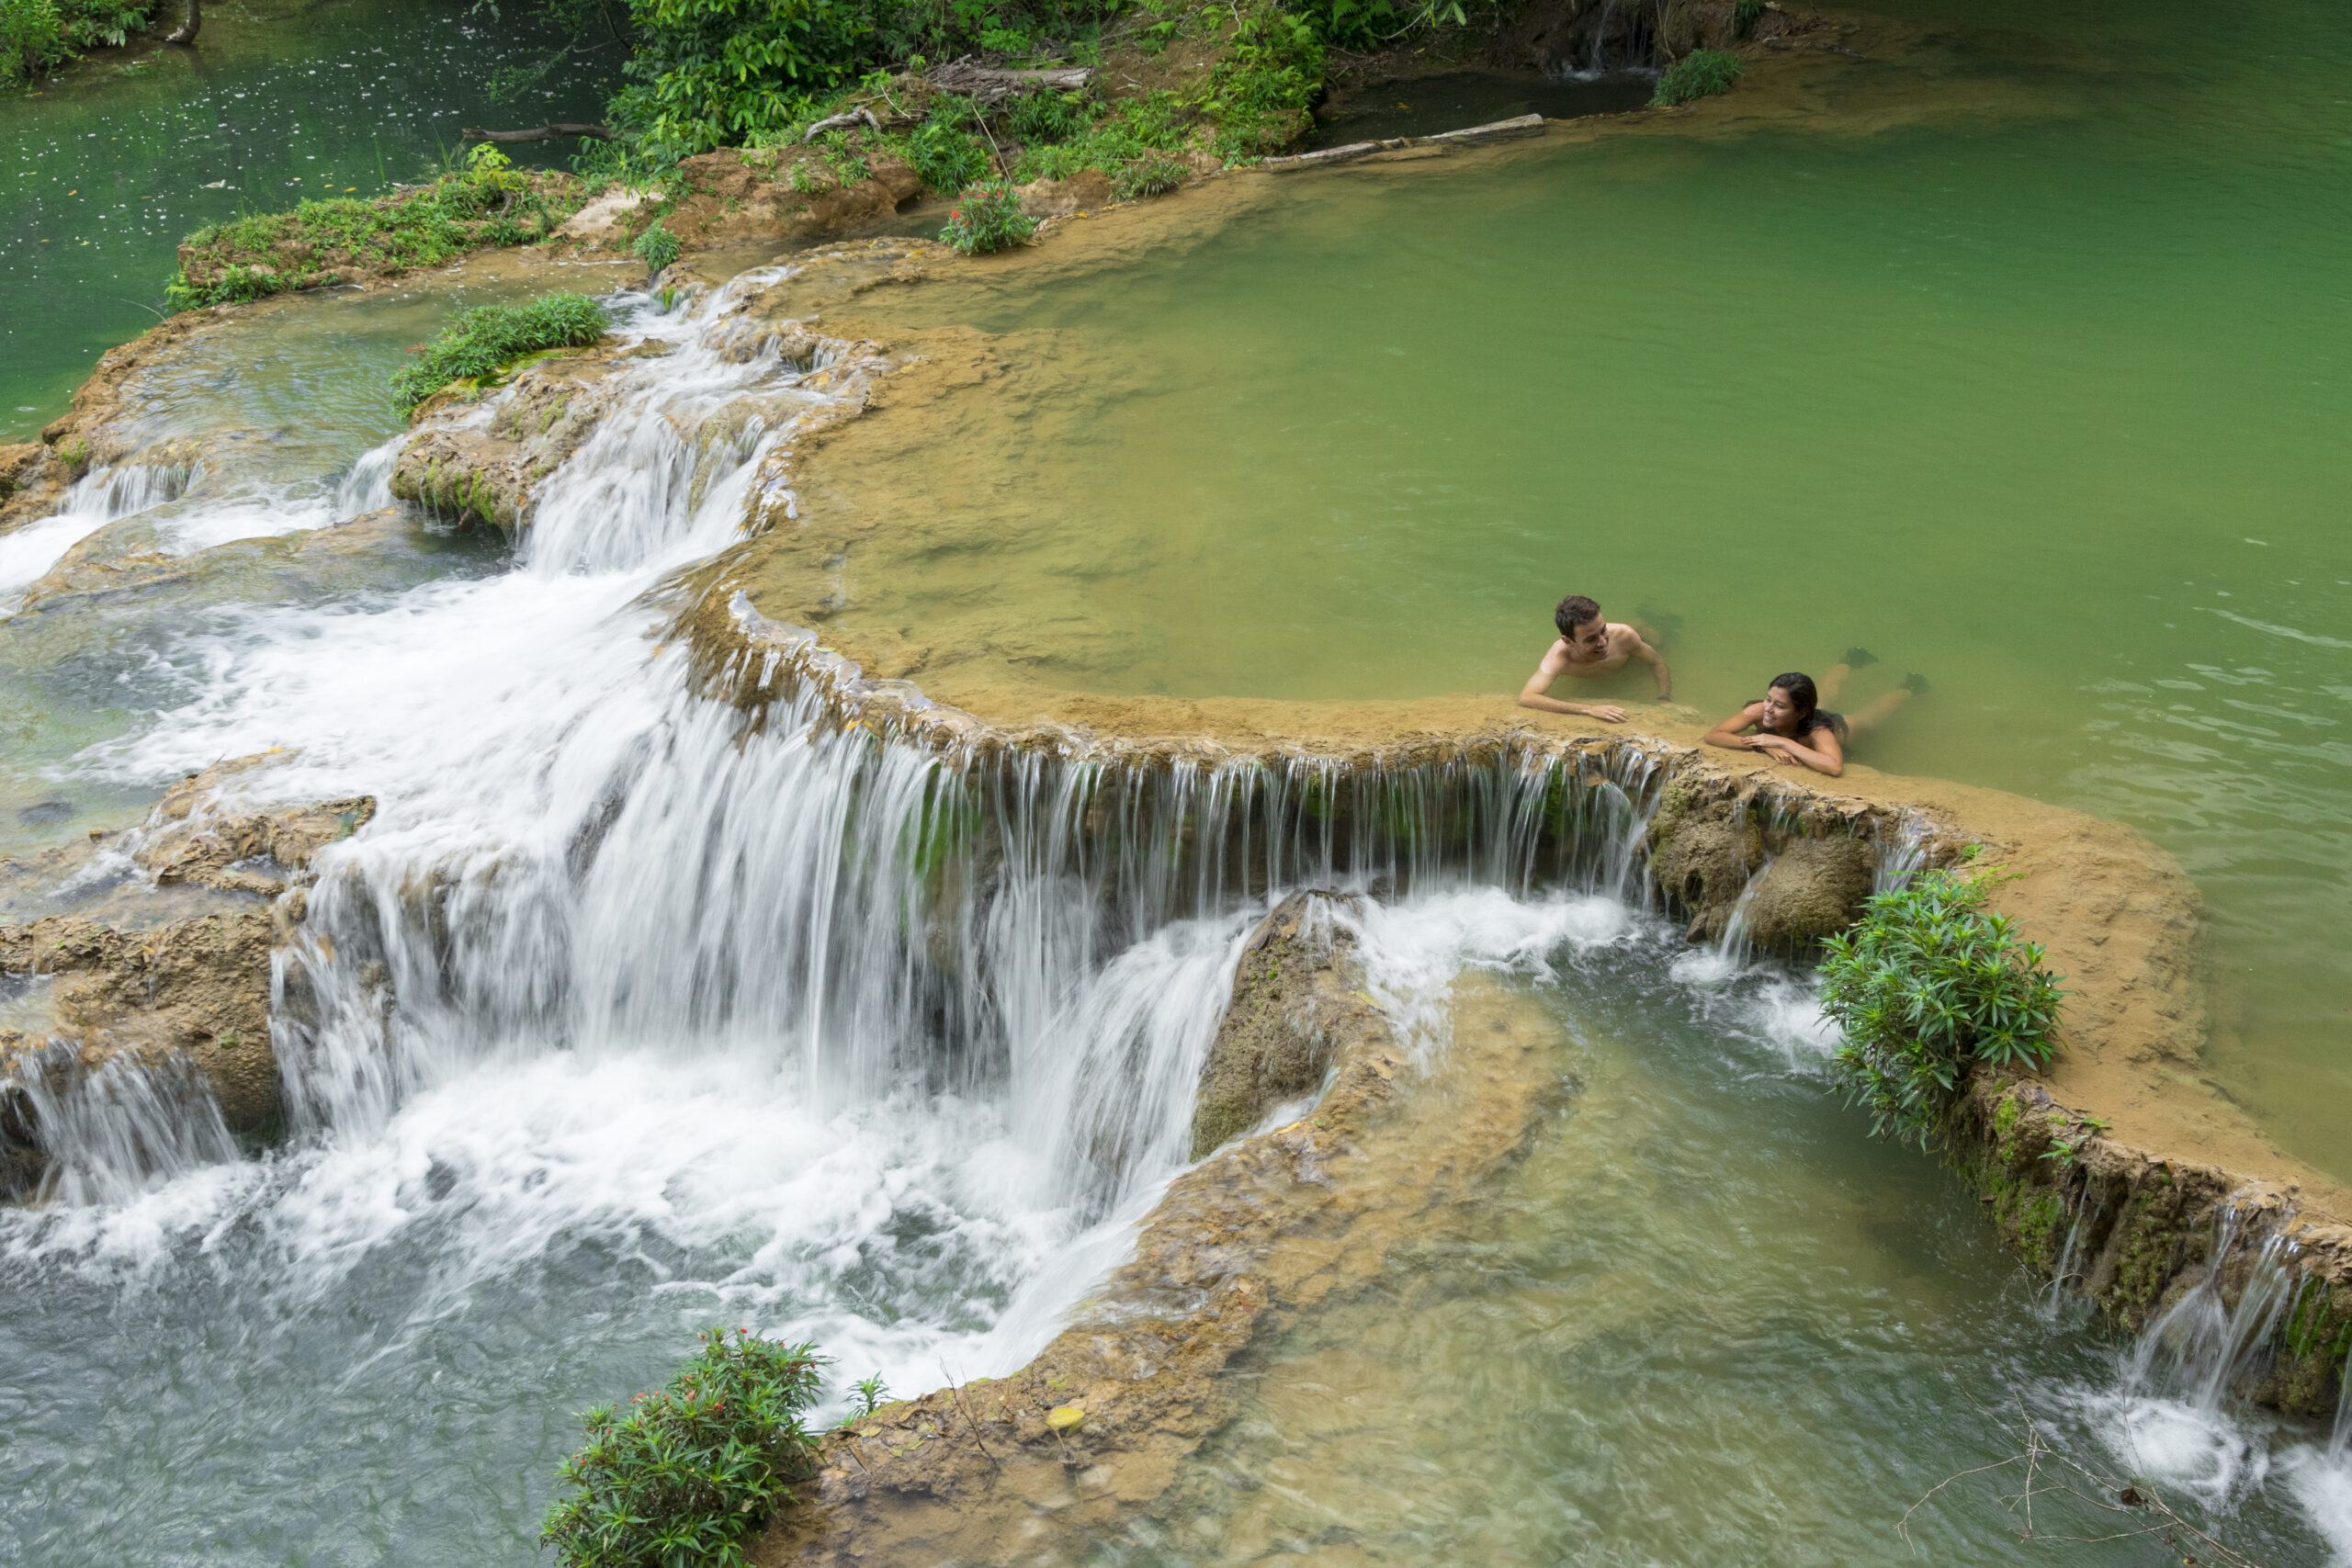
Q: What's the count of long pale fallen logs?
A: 1